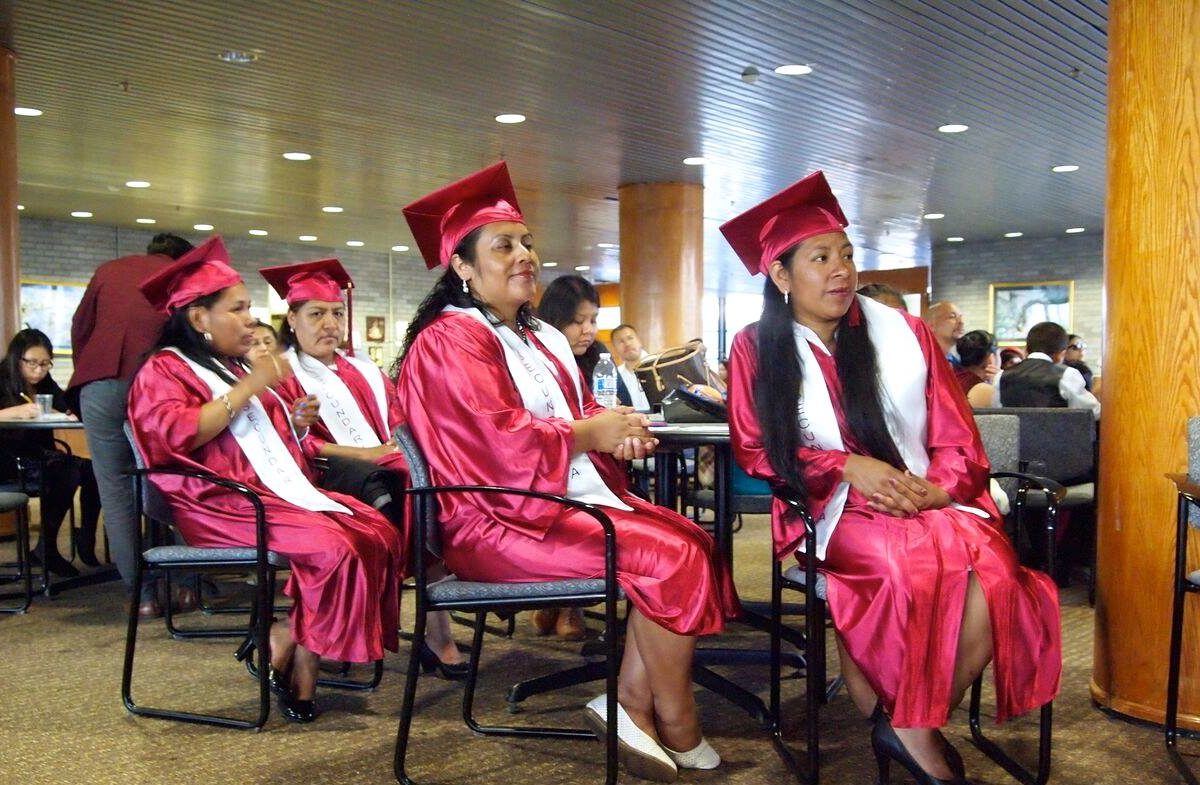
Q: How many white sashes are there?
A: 4